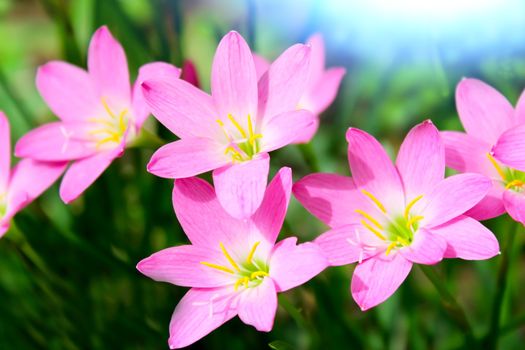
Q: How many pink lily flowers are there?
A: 7